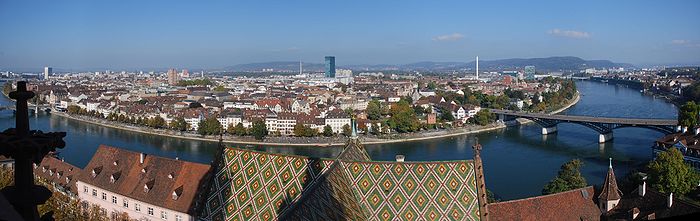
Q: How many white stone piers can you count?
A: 2